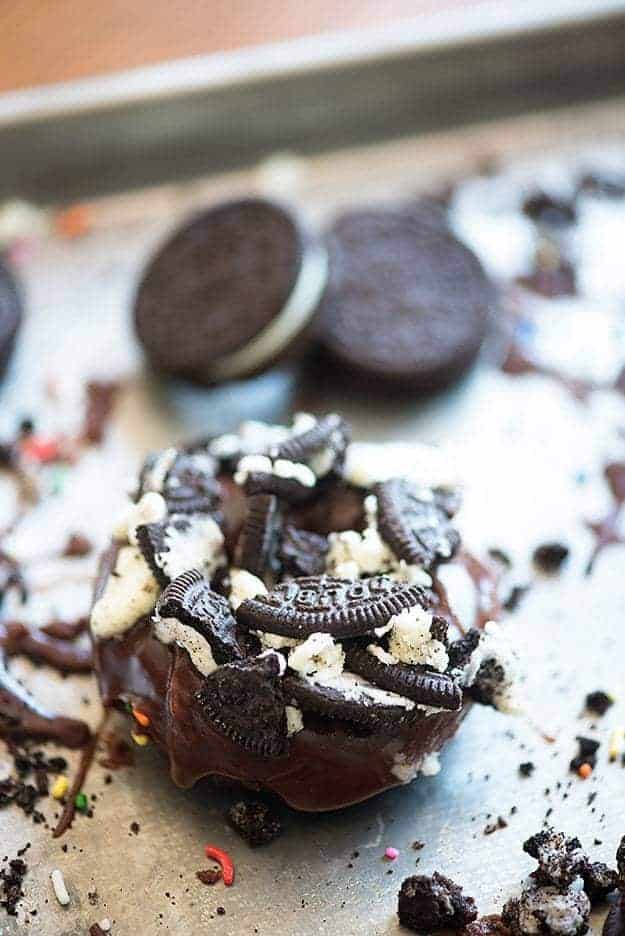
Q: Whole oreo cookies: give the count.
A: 2